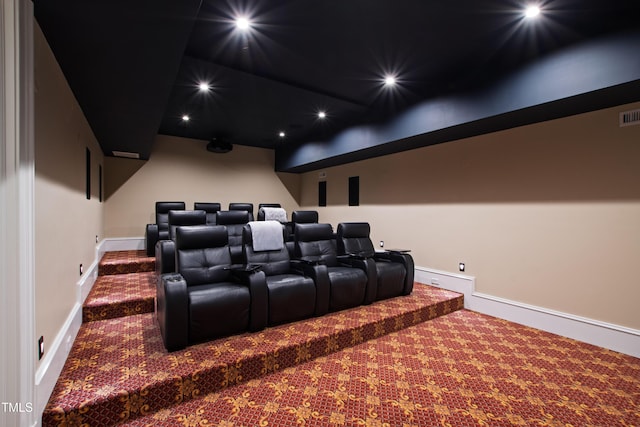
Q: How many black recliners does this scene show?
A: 12